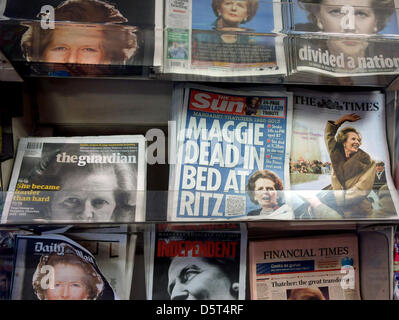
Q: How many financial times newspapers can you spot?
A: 1